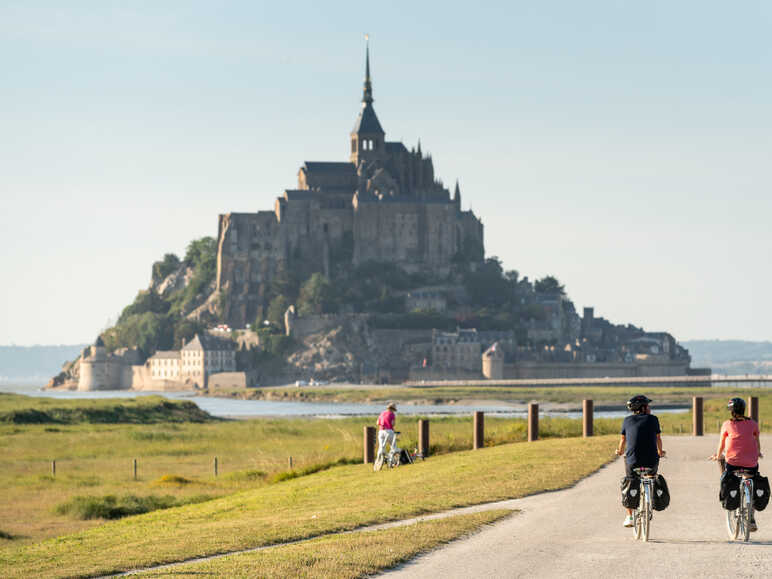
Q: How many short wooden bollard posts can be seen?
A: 7